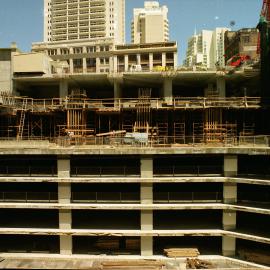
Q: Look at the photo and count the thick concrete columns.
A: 3